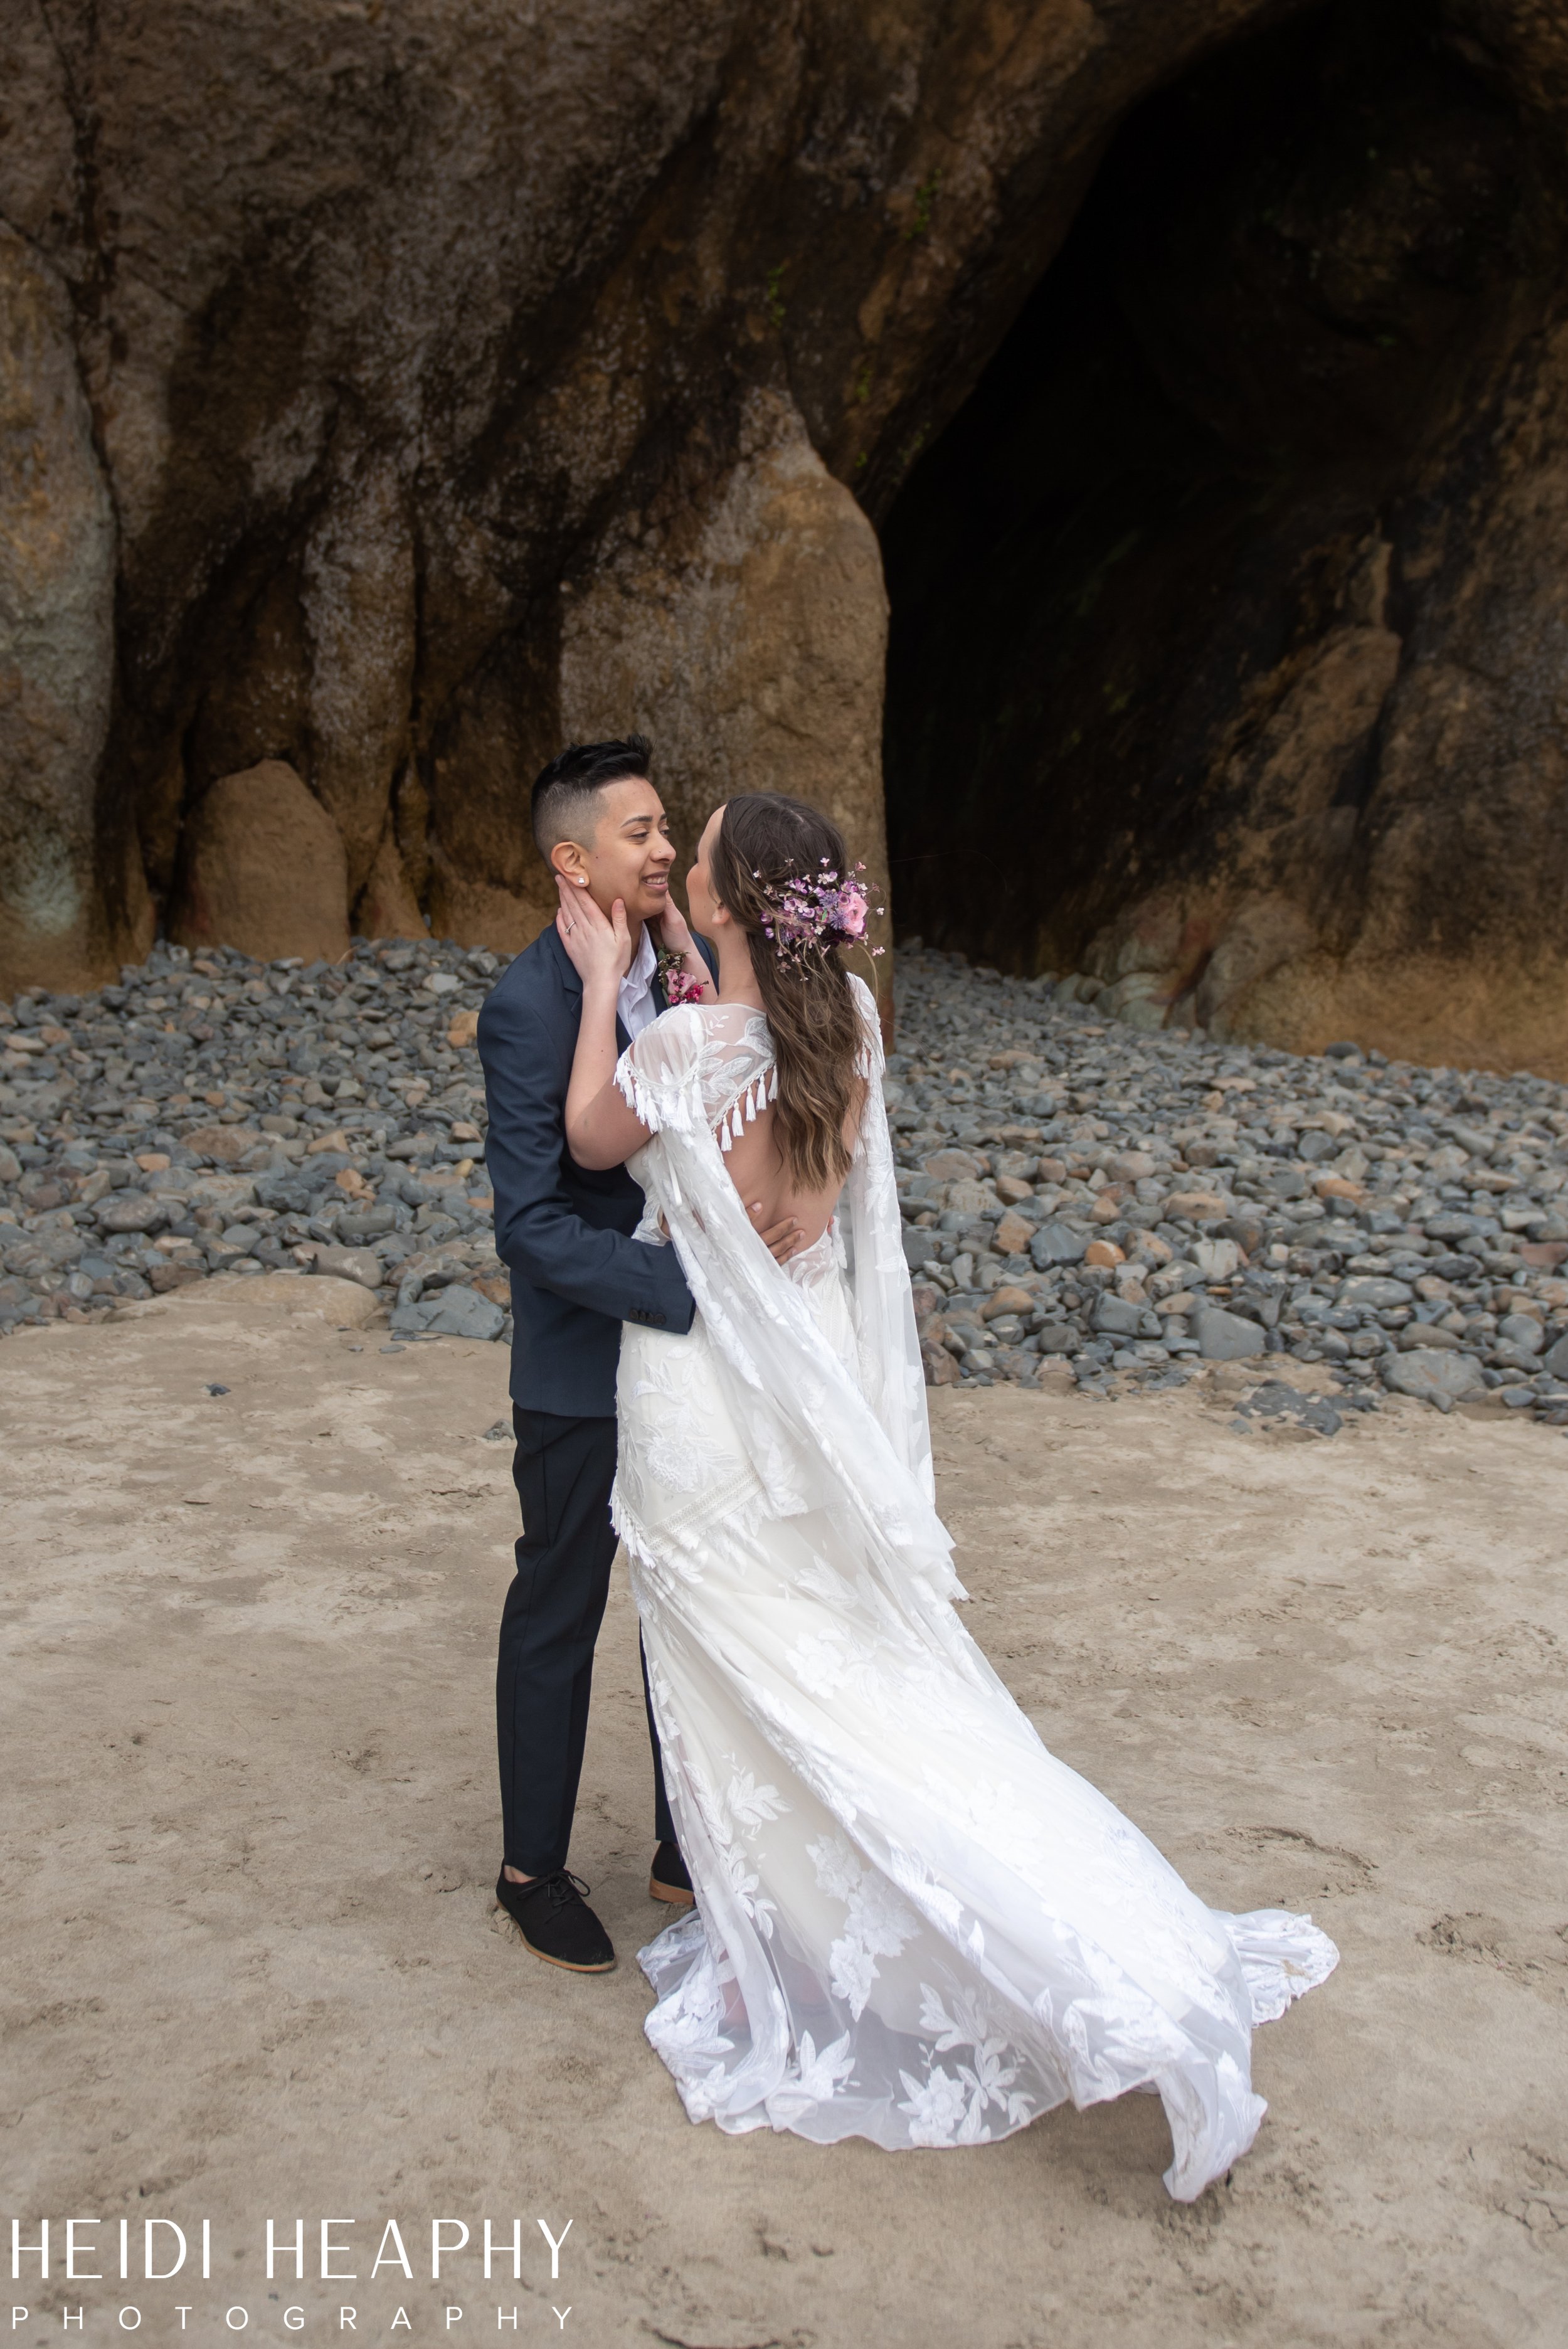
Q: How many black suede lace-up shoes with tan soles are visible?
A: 2